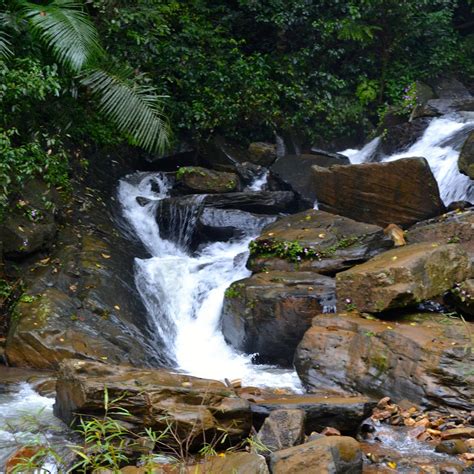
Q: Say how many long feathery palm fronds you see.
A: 2